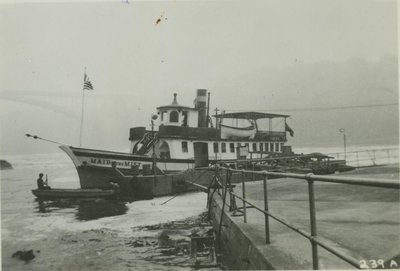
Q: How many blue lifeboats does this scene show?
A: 0